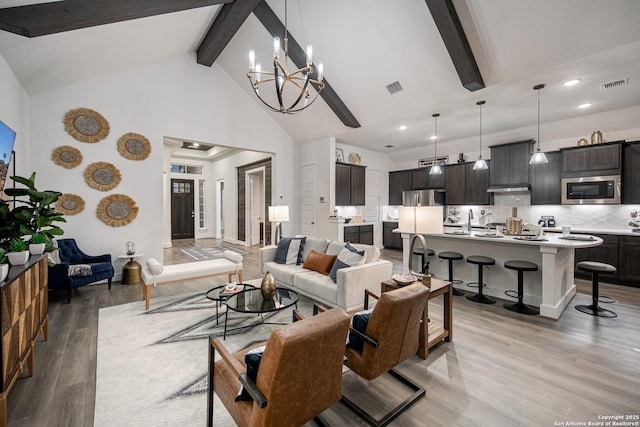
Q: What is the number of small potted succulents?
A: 3